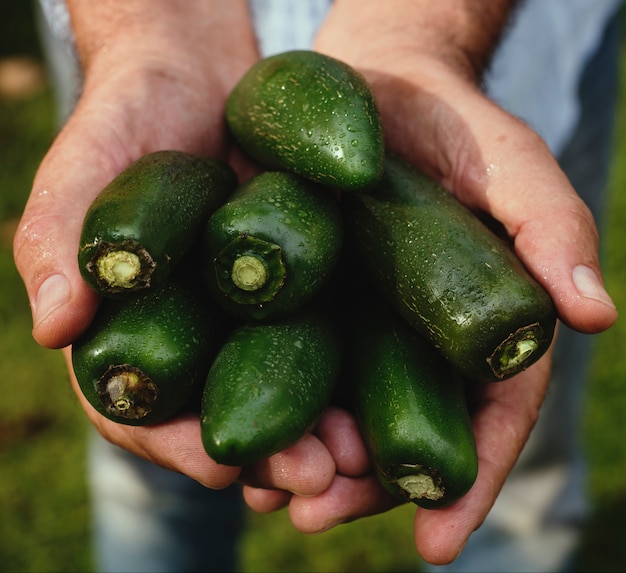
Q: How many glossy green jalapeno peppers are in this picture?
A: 7